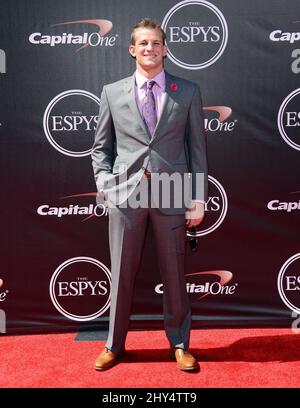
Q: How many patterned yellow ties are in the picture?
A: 0